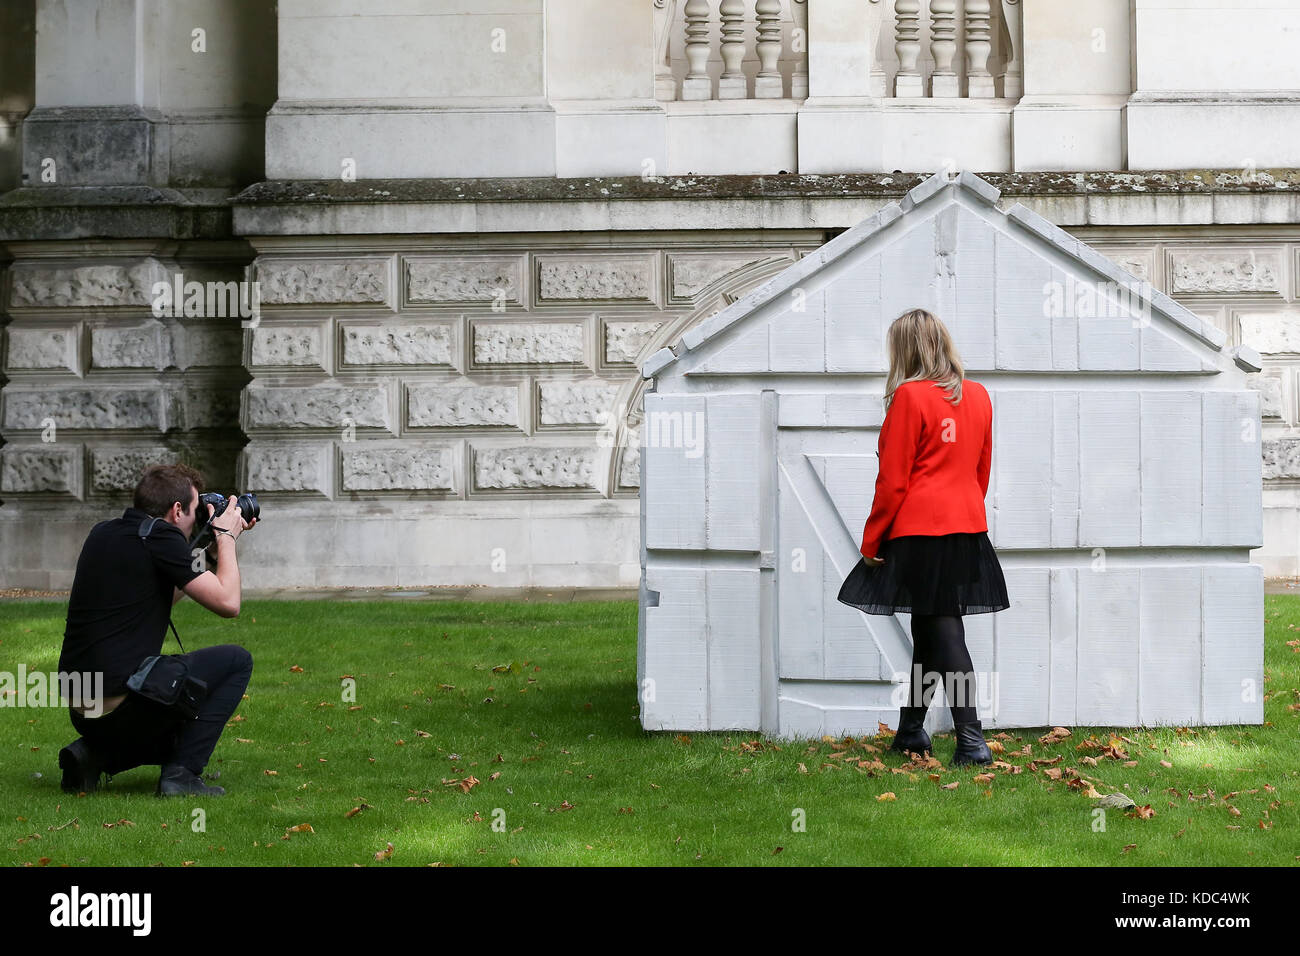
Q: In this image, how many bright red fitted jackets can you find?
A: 1